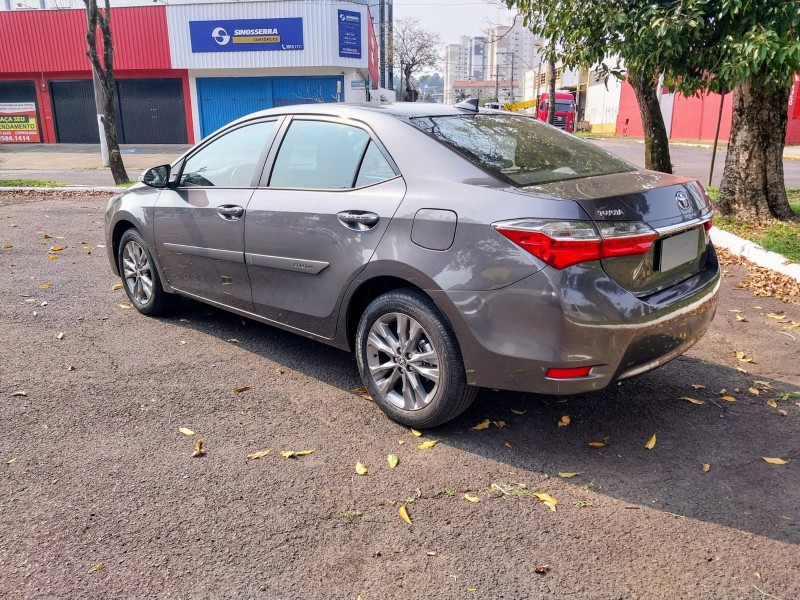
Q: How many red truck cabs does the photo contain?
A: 1